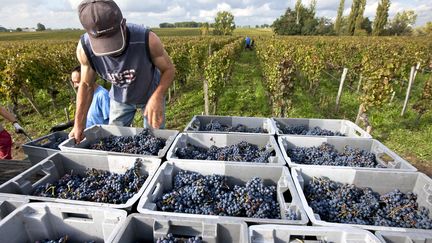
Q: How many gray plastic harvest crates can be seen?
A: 14